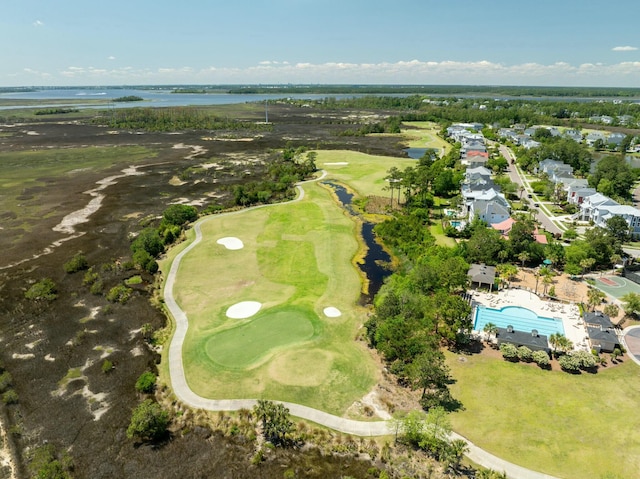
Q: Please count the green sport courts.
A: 1